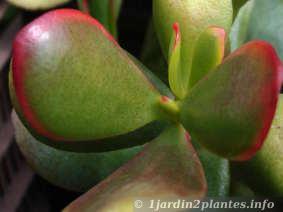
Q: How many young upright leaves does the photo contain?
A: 2